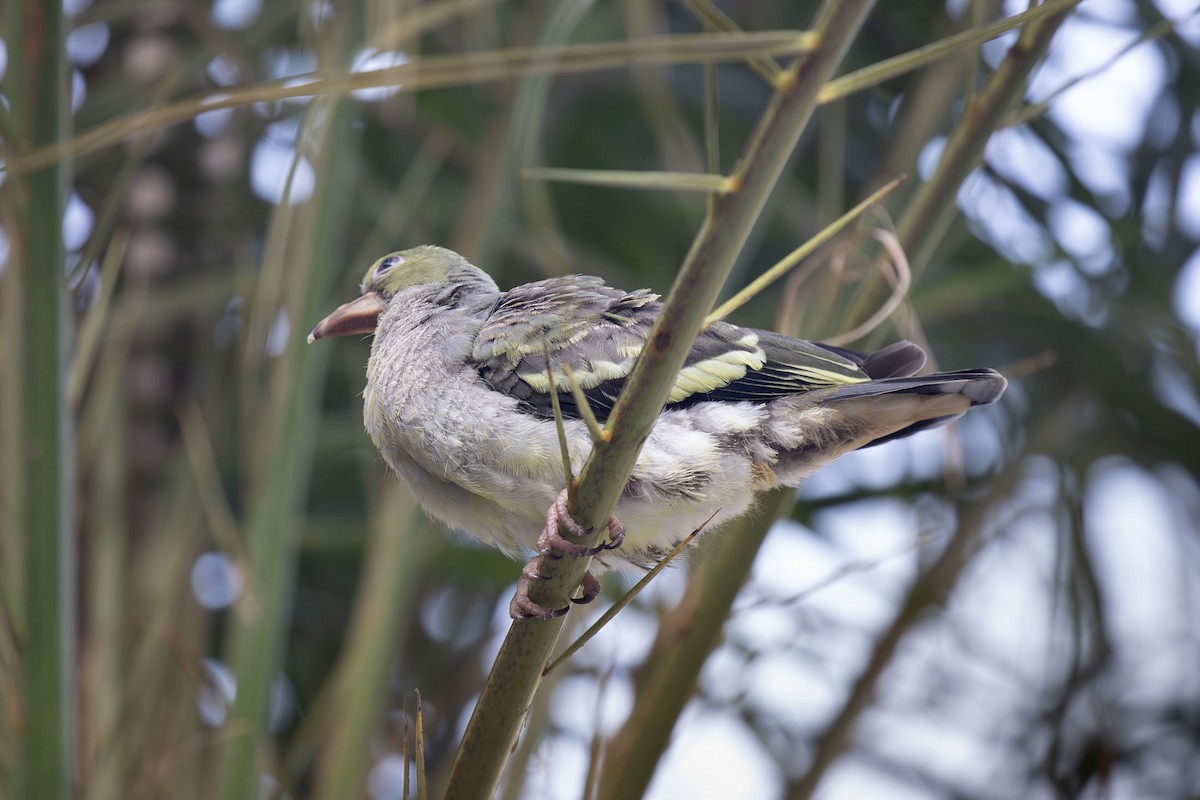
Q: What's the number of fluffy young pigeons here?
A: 1